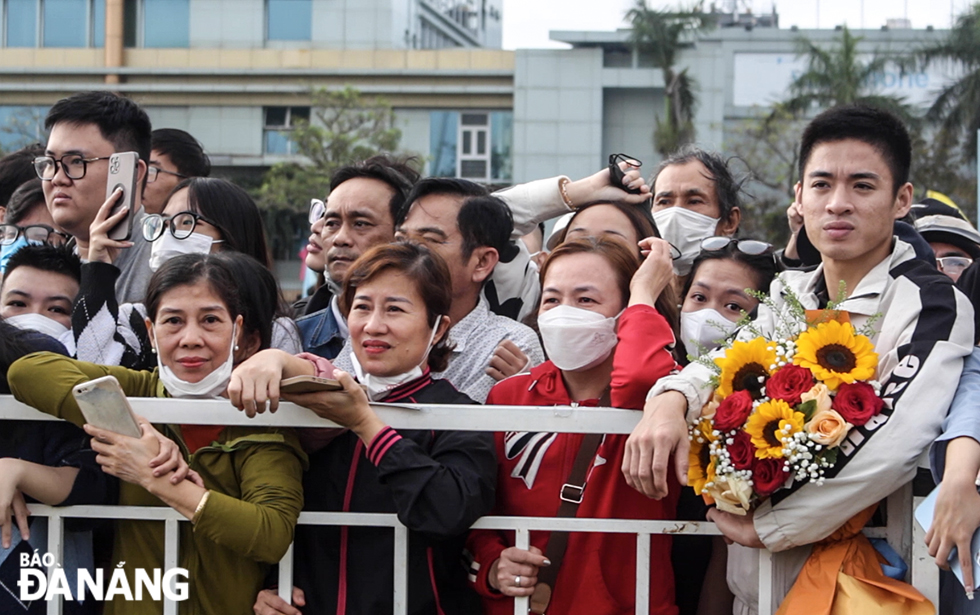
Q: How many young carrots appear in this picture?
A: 0